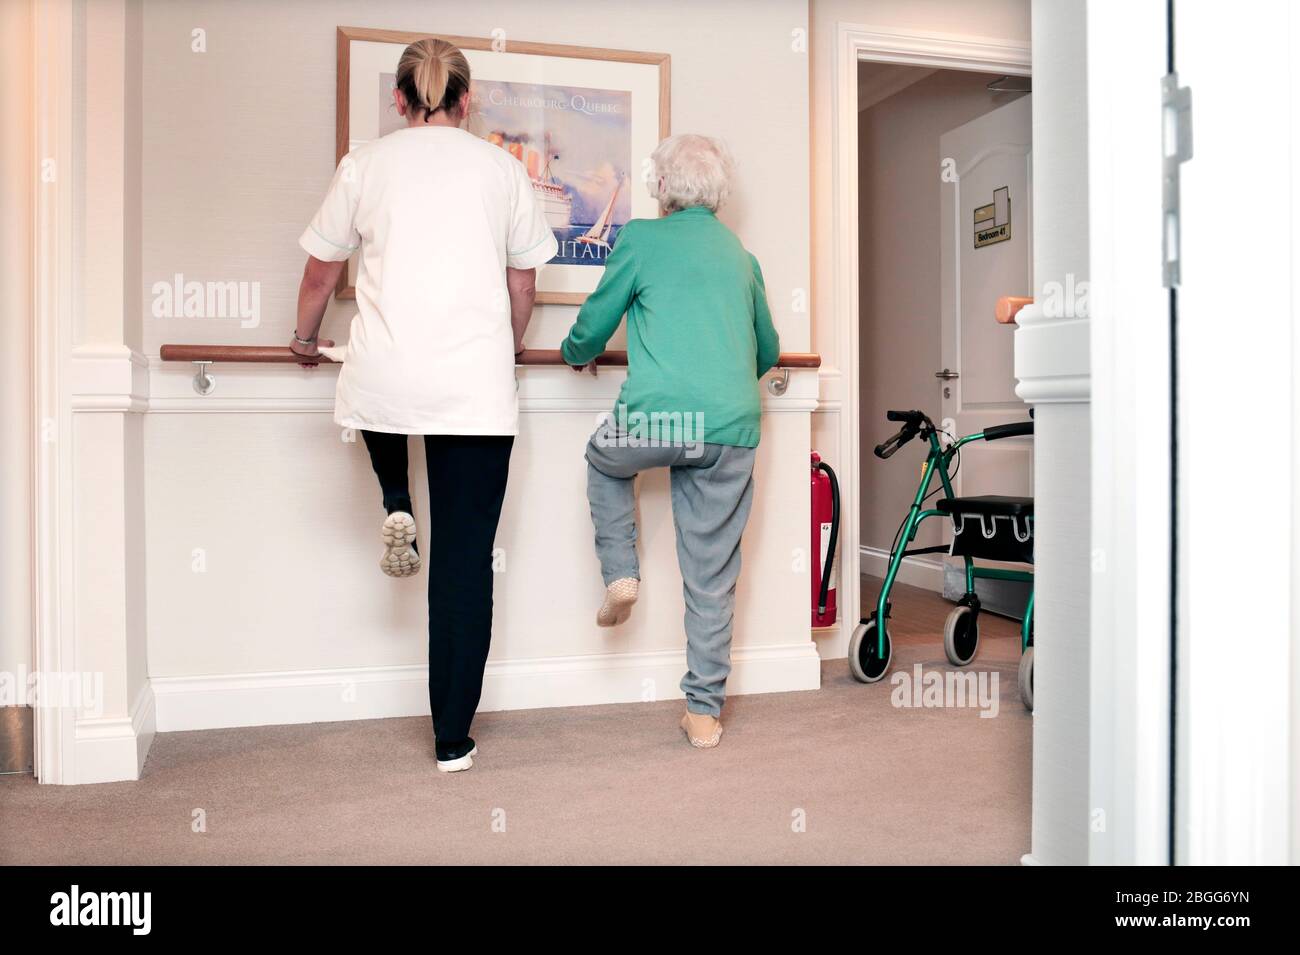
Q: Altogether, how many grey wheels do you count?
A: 3